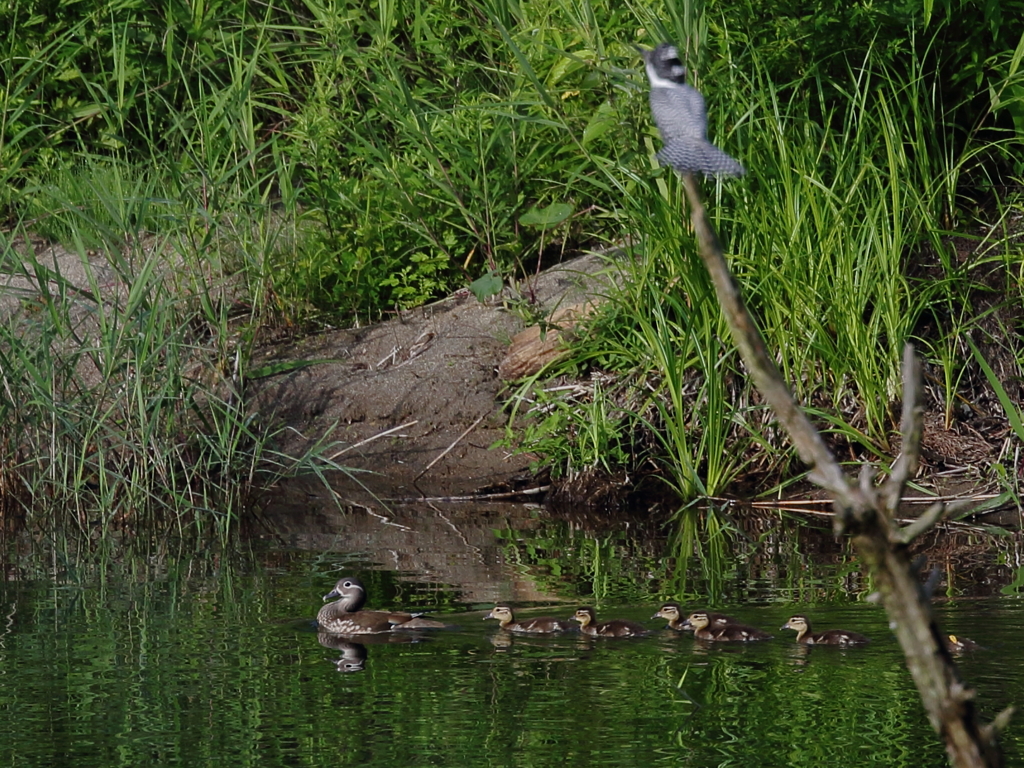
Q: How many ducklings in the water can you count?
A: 6